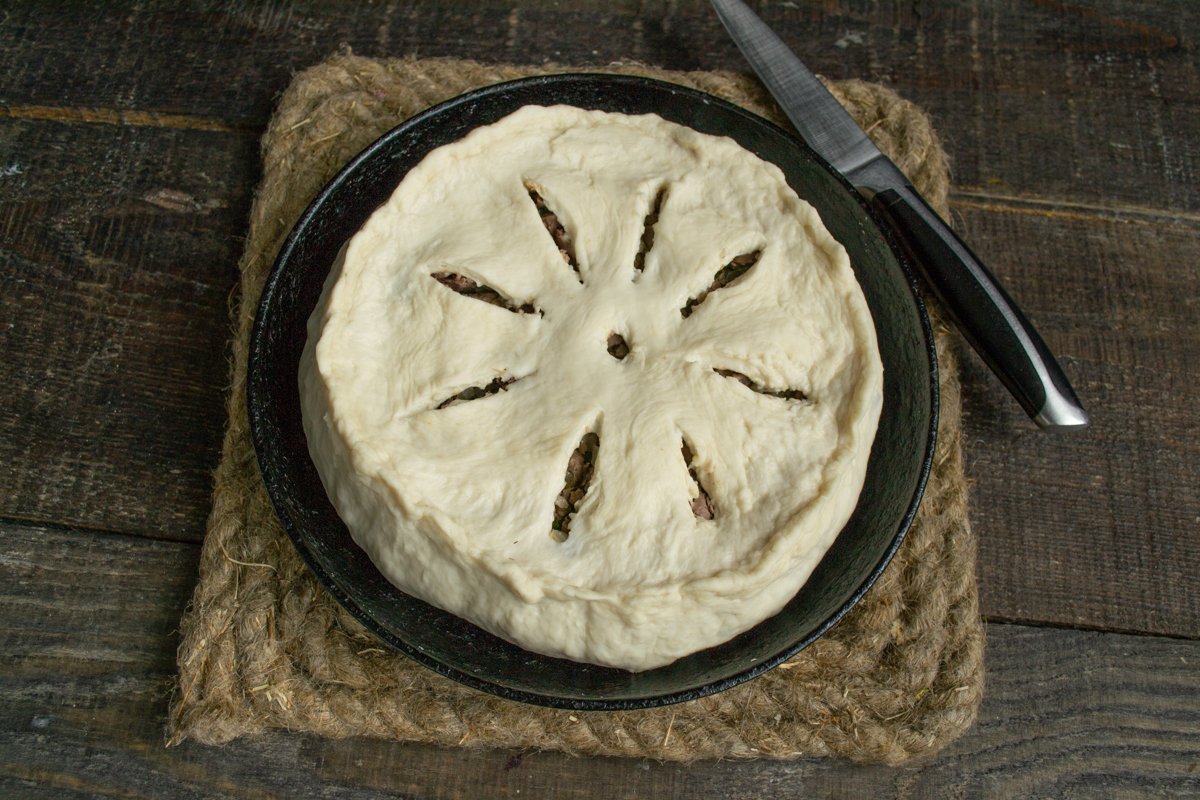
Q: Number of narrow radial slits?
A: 8